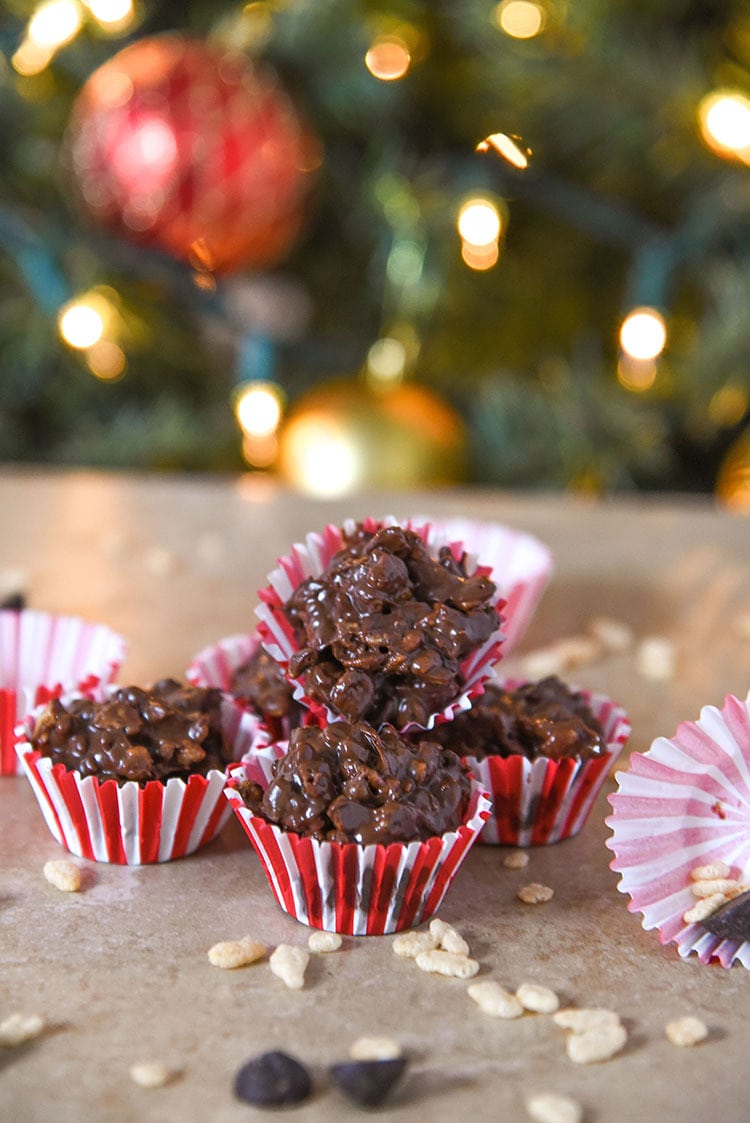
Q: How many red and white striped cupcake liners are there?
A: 8